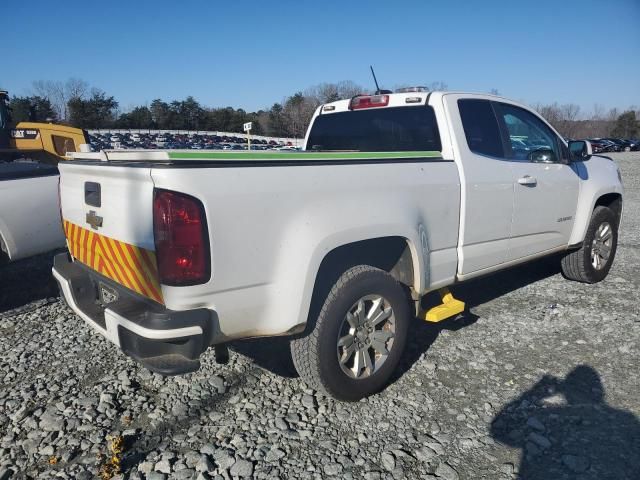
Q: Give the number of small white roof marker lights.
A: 2